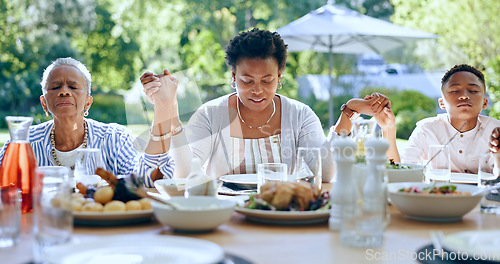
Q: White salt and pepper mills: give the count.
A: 2